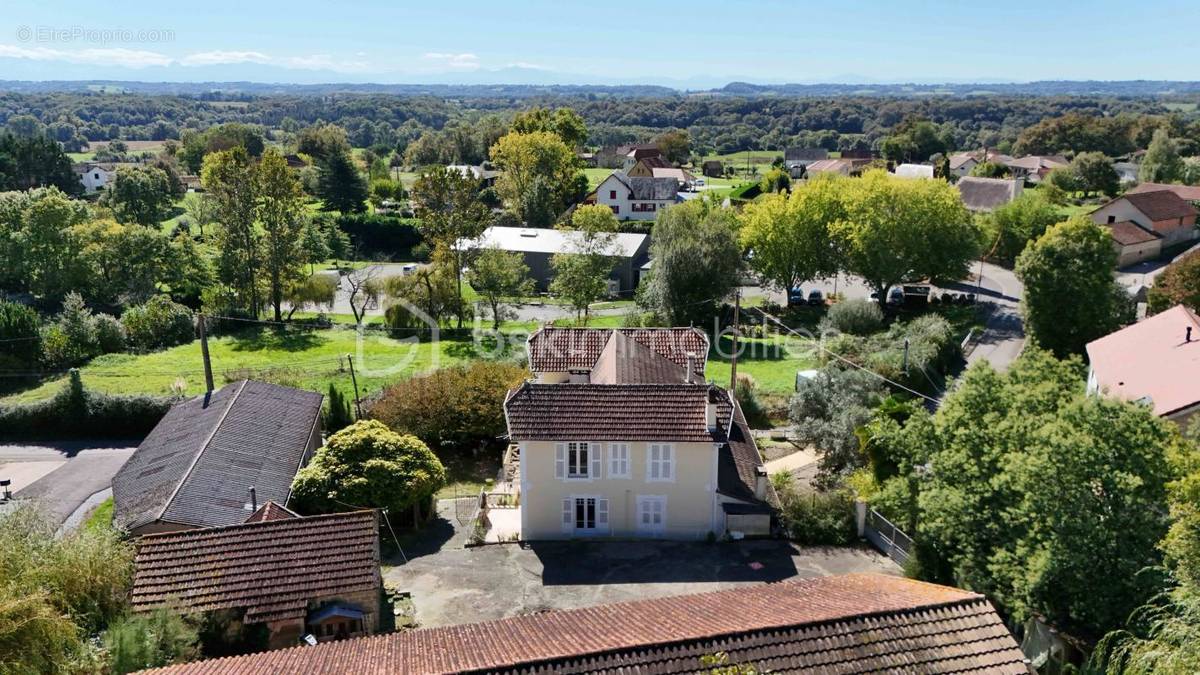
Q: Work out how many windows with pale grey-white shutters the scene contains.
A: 5